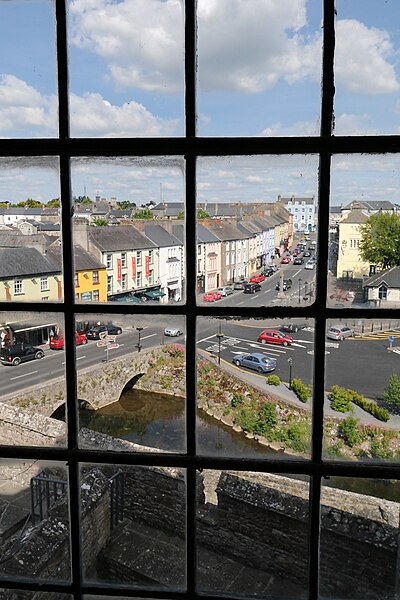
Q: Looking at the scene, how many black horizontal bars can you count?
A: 4